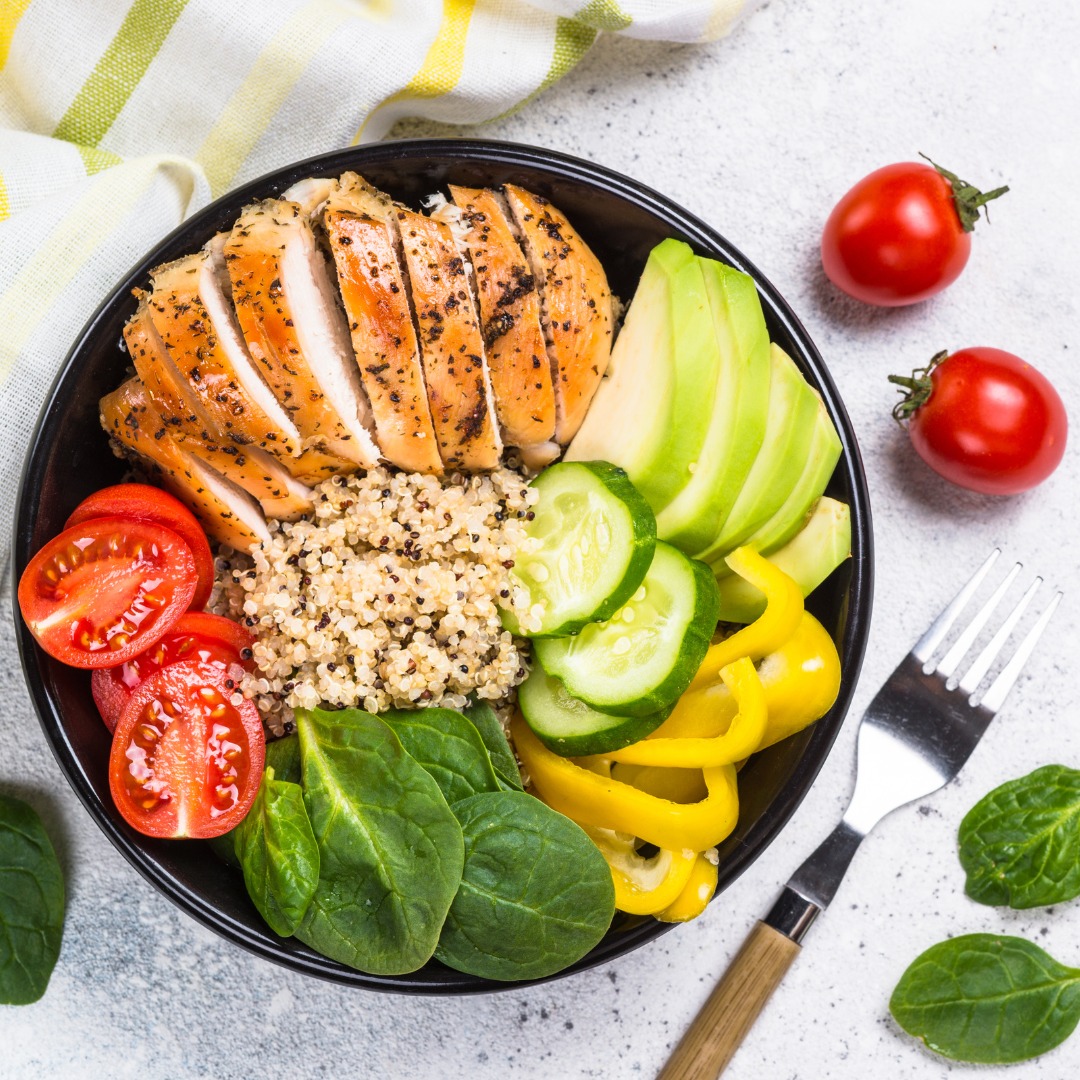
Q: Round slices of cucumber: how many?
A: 3